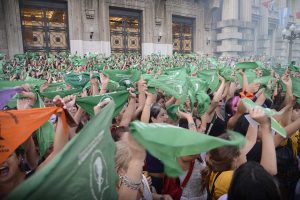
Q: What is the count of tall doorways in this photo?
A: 3